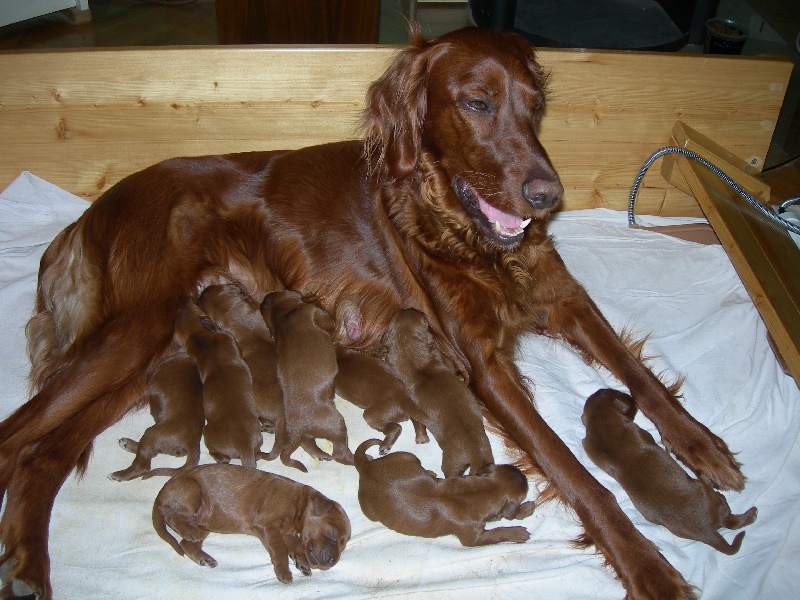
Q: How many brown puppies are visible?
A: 9